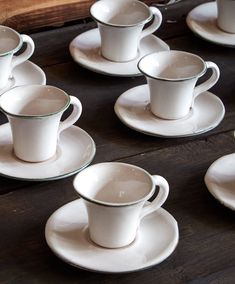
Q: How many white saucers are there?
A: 7